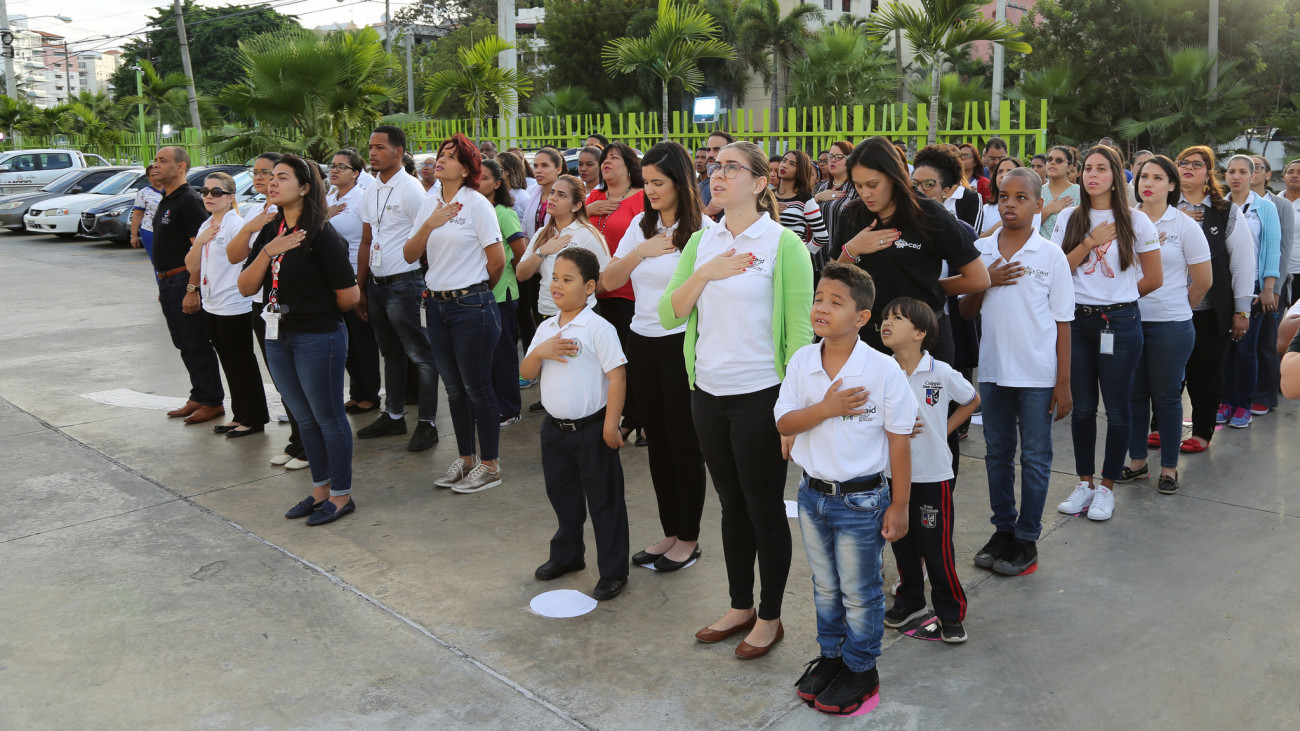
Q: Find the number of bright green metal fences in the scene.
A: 1